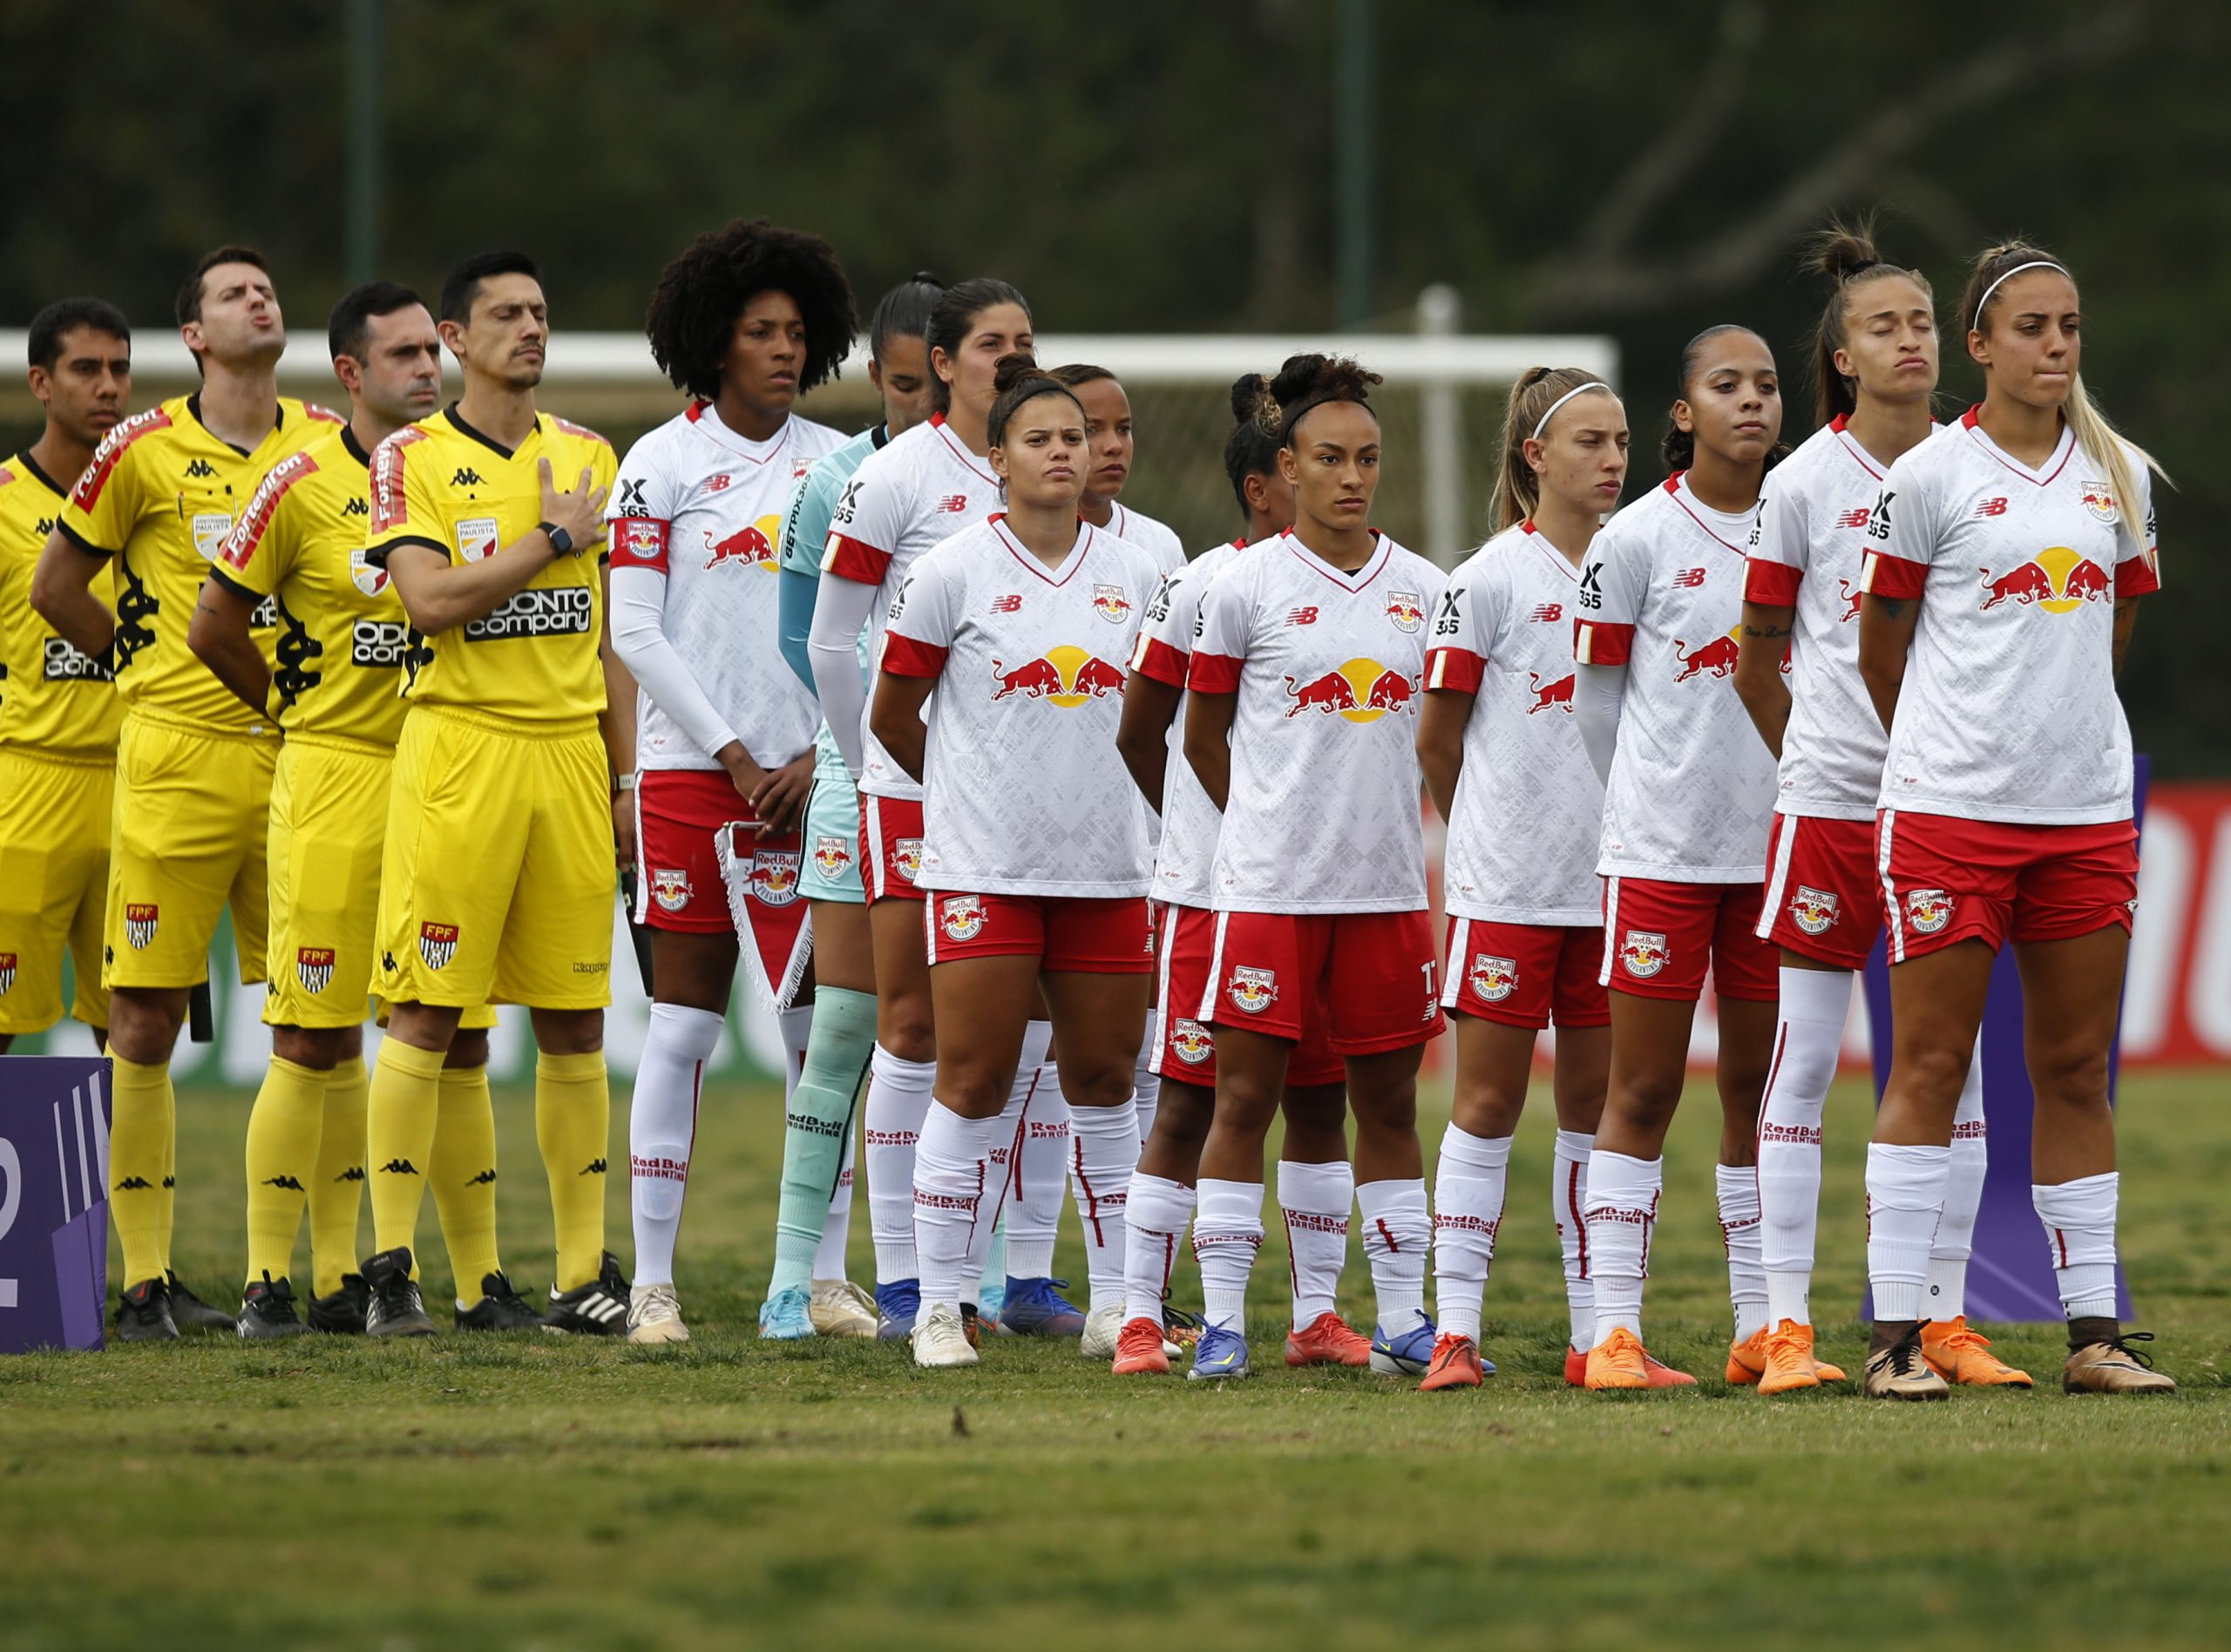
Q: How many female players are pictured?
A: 11